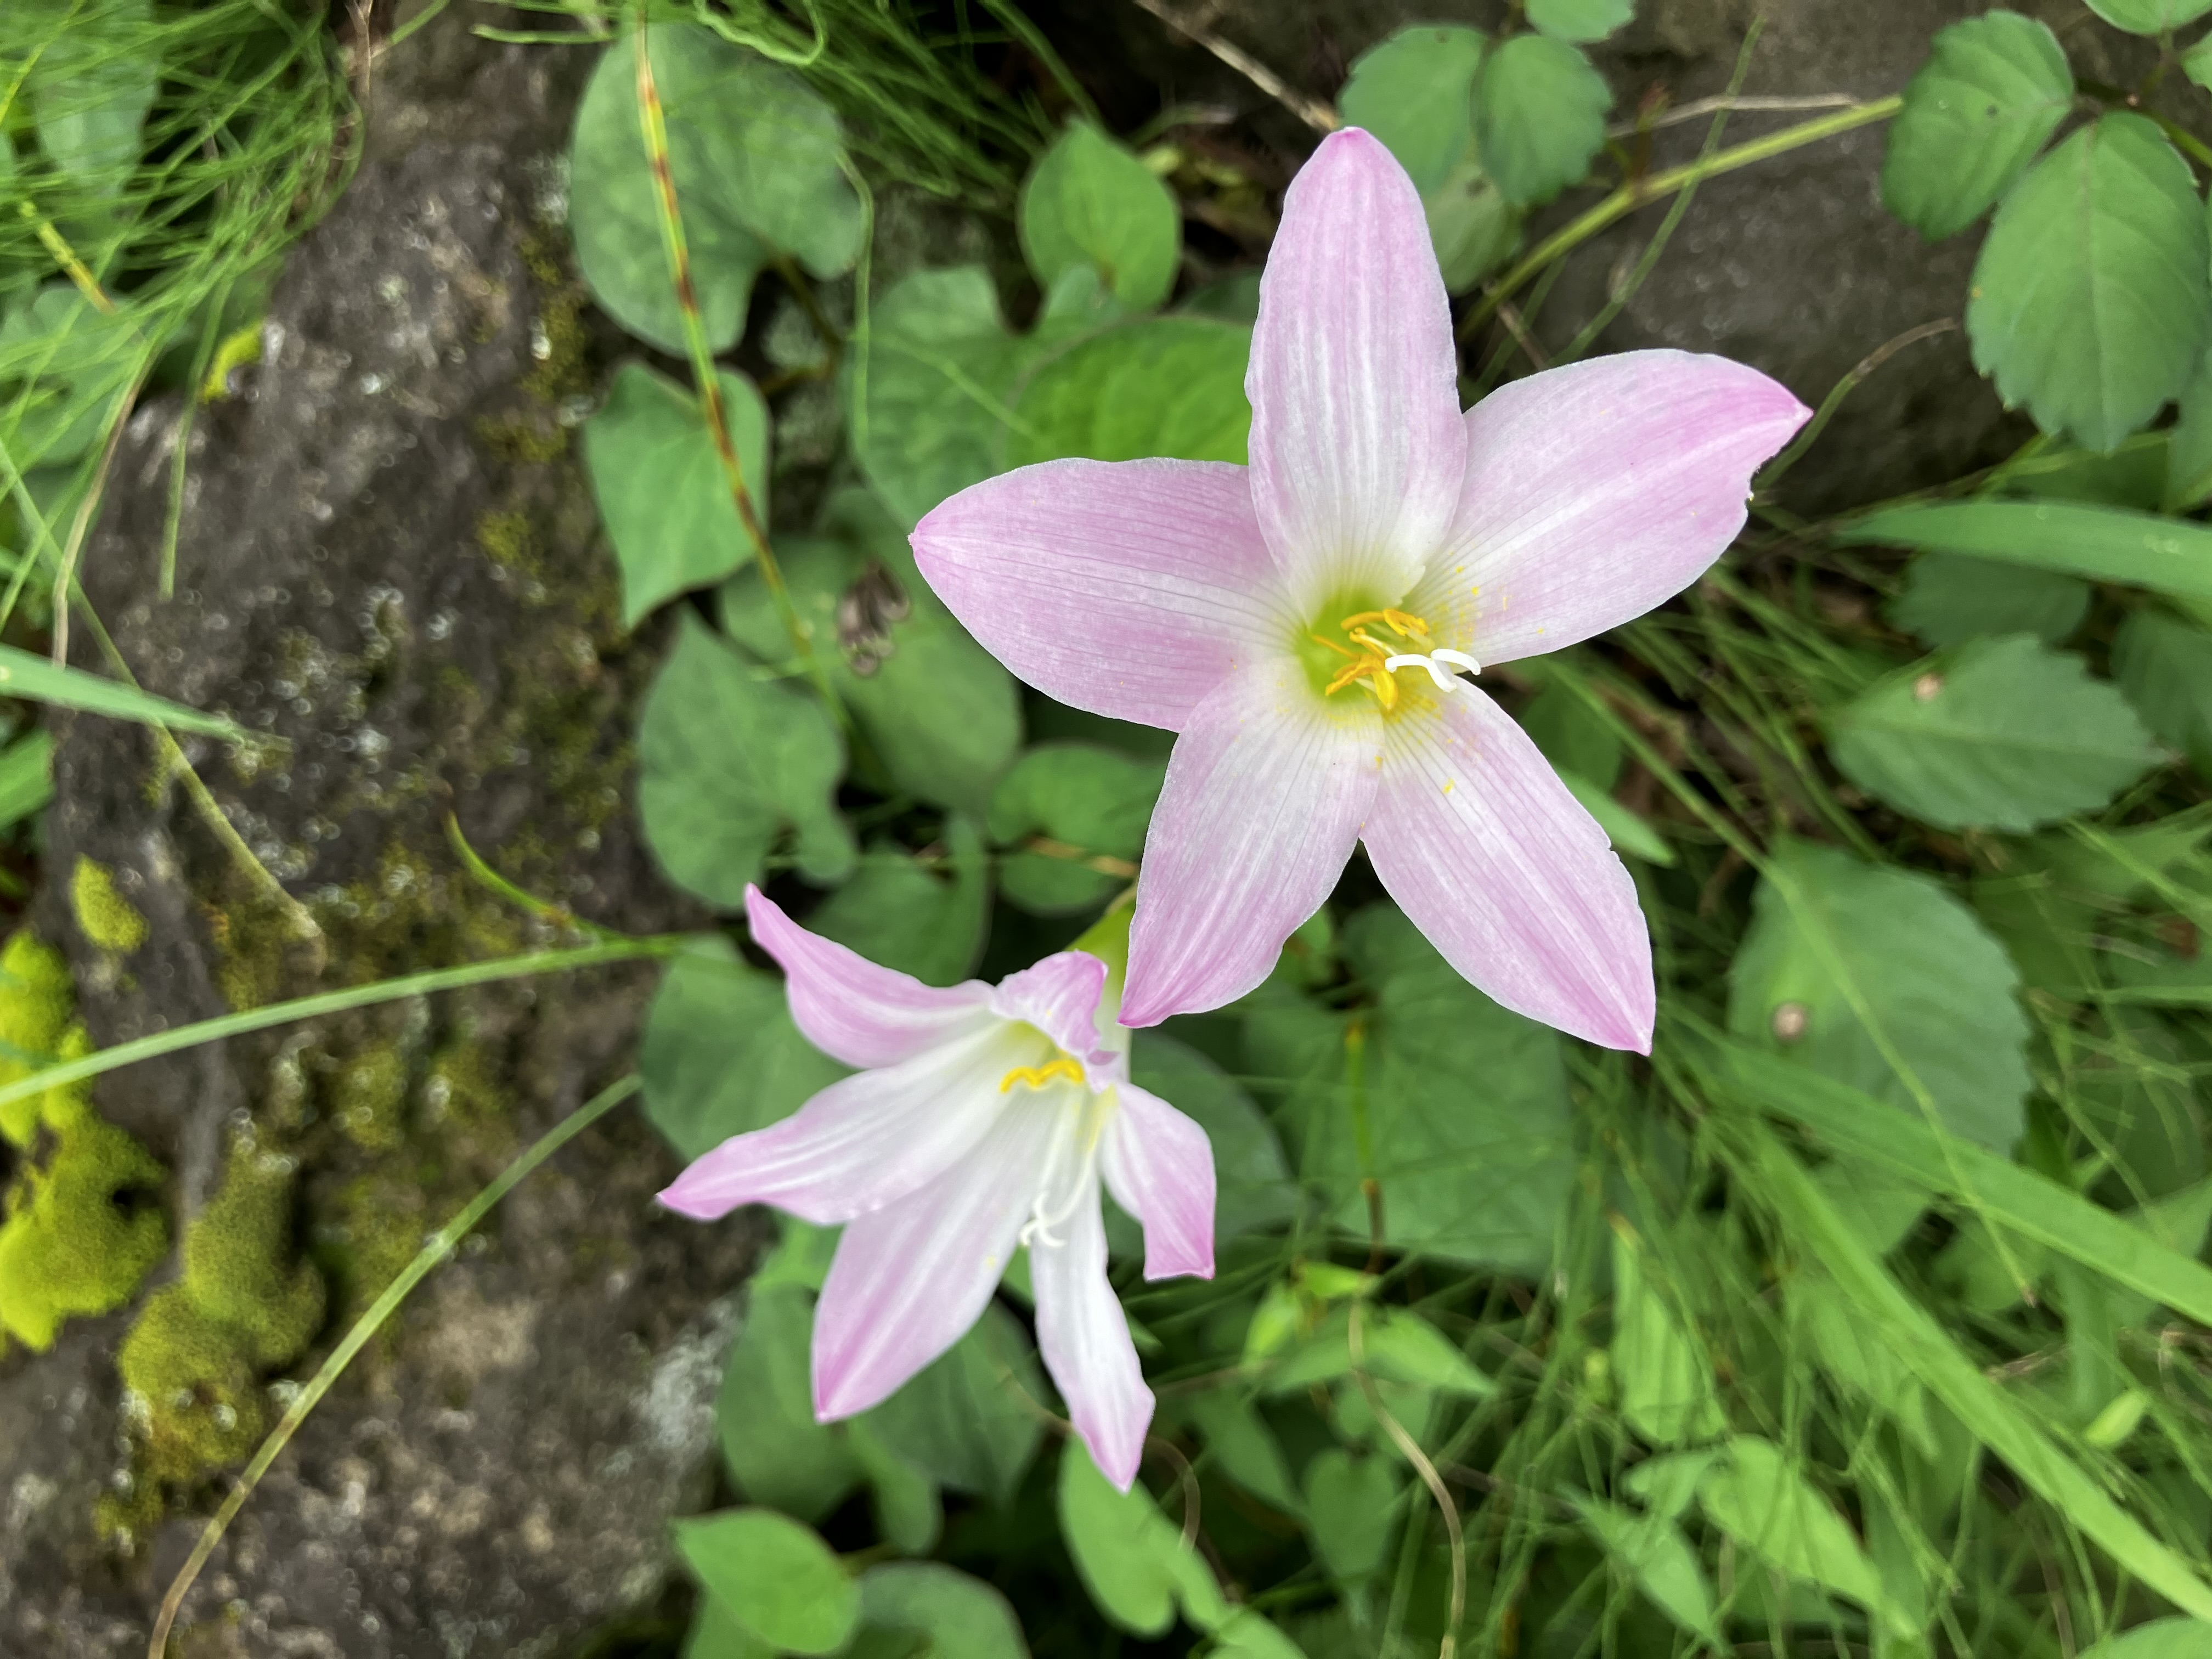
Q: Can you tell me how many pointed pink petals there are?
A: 11